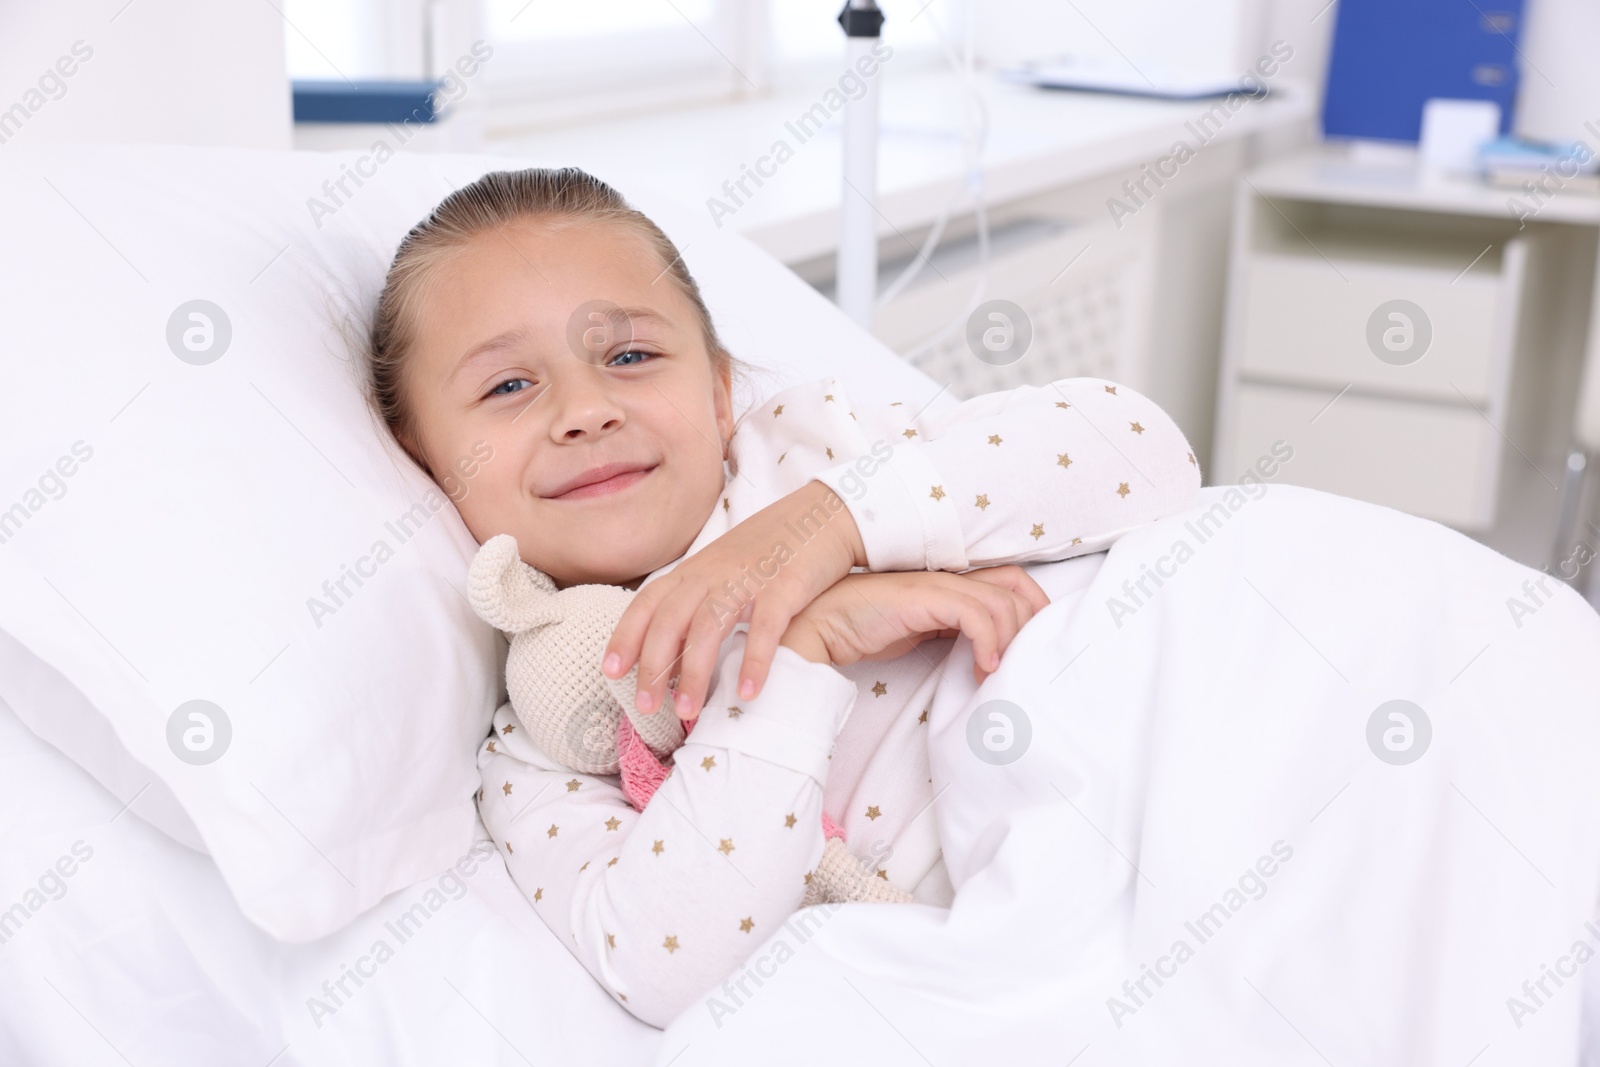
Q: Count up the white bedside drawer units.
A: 1